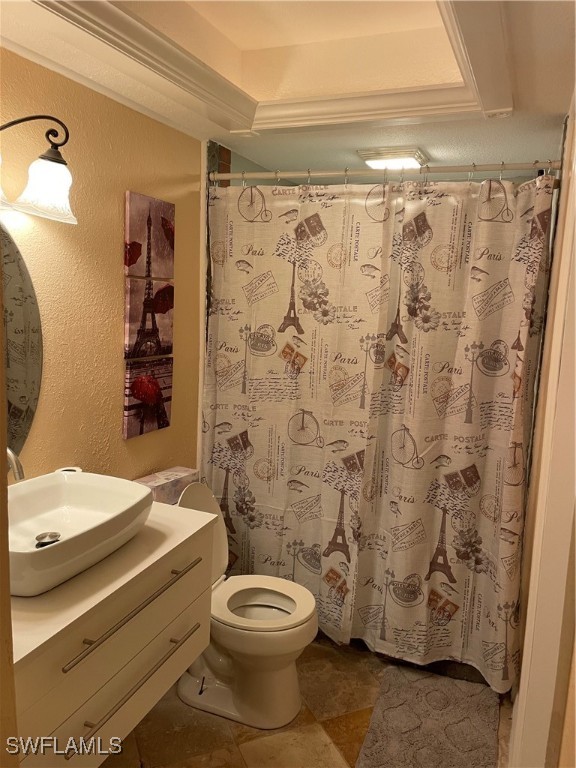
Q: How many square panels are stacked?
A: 3